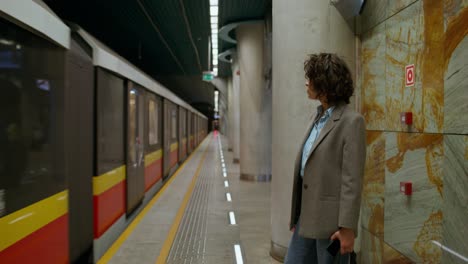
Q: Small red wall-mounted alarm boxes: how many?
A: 2